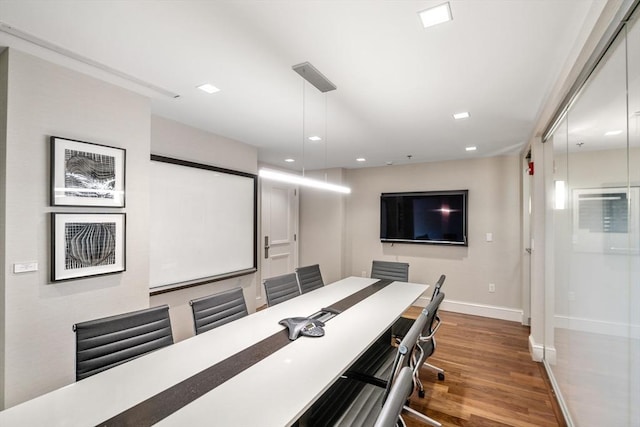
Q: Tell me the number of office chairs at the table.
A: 9